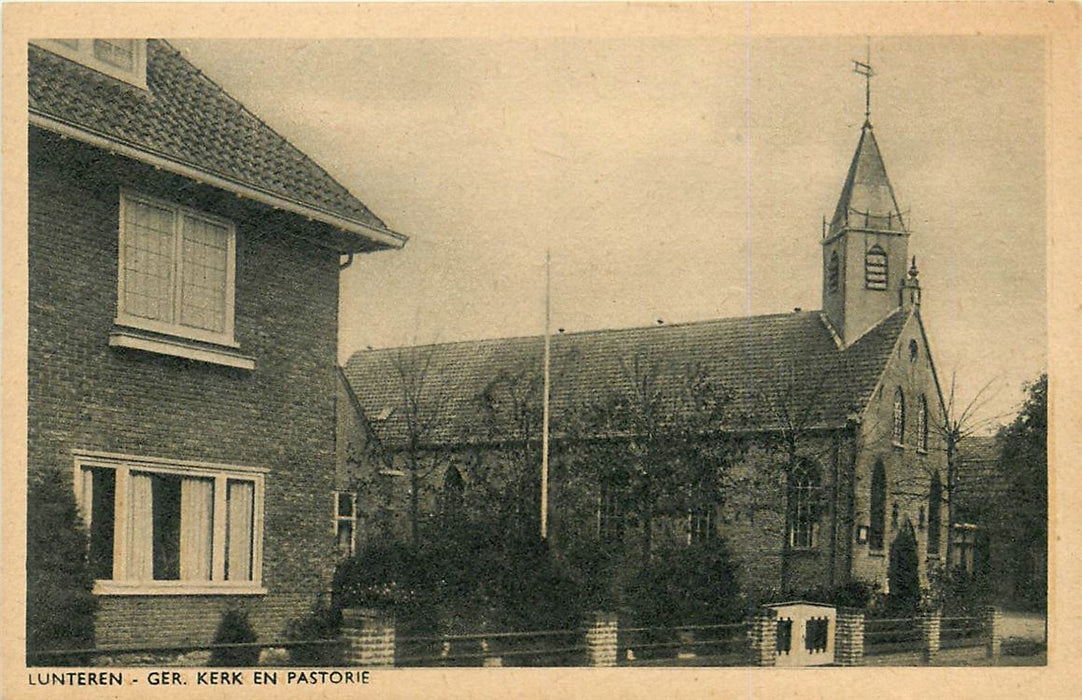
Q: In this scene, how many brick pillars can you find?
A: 6